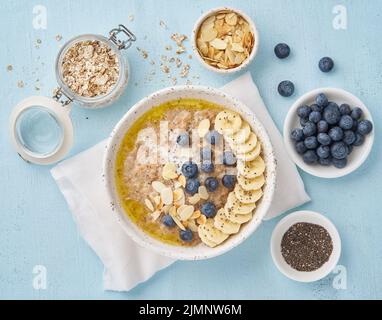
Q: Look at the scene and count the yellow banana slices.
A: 11